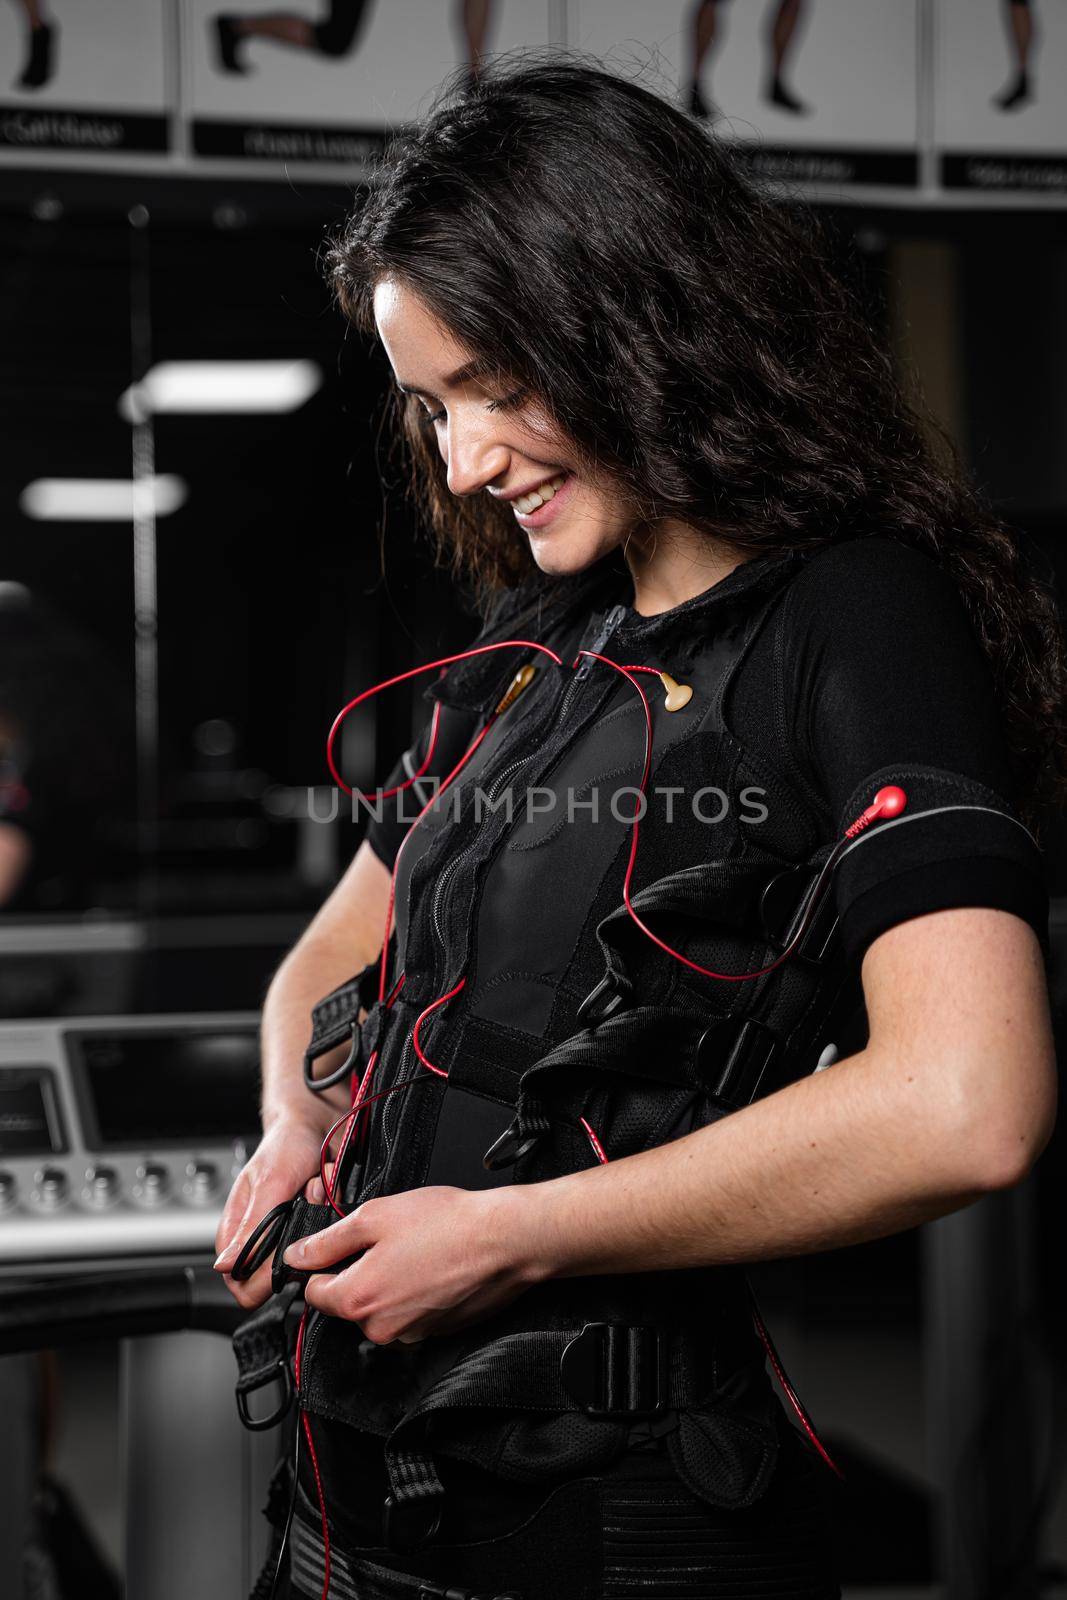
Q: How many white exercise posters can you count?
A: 4